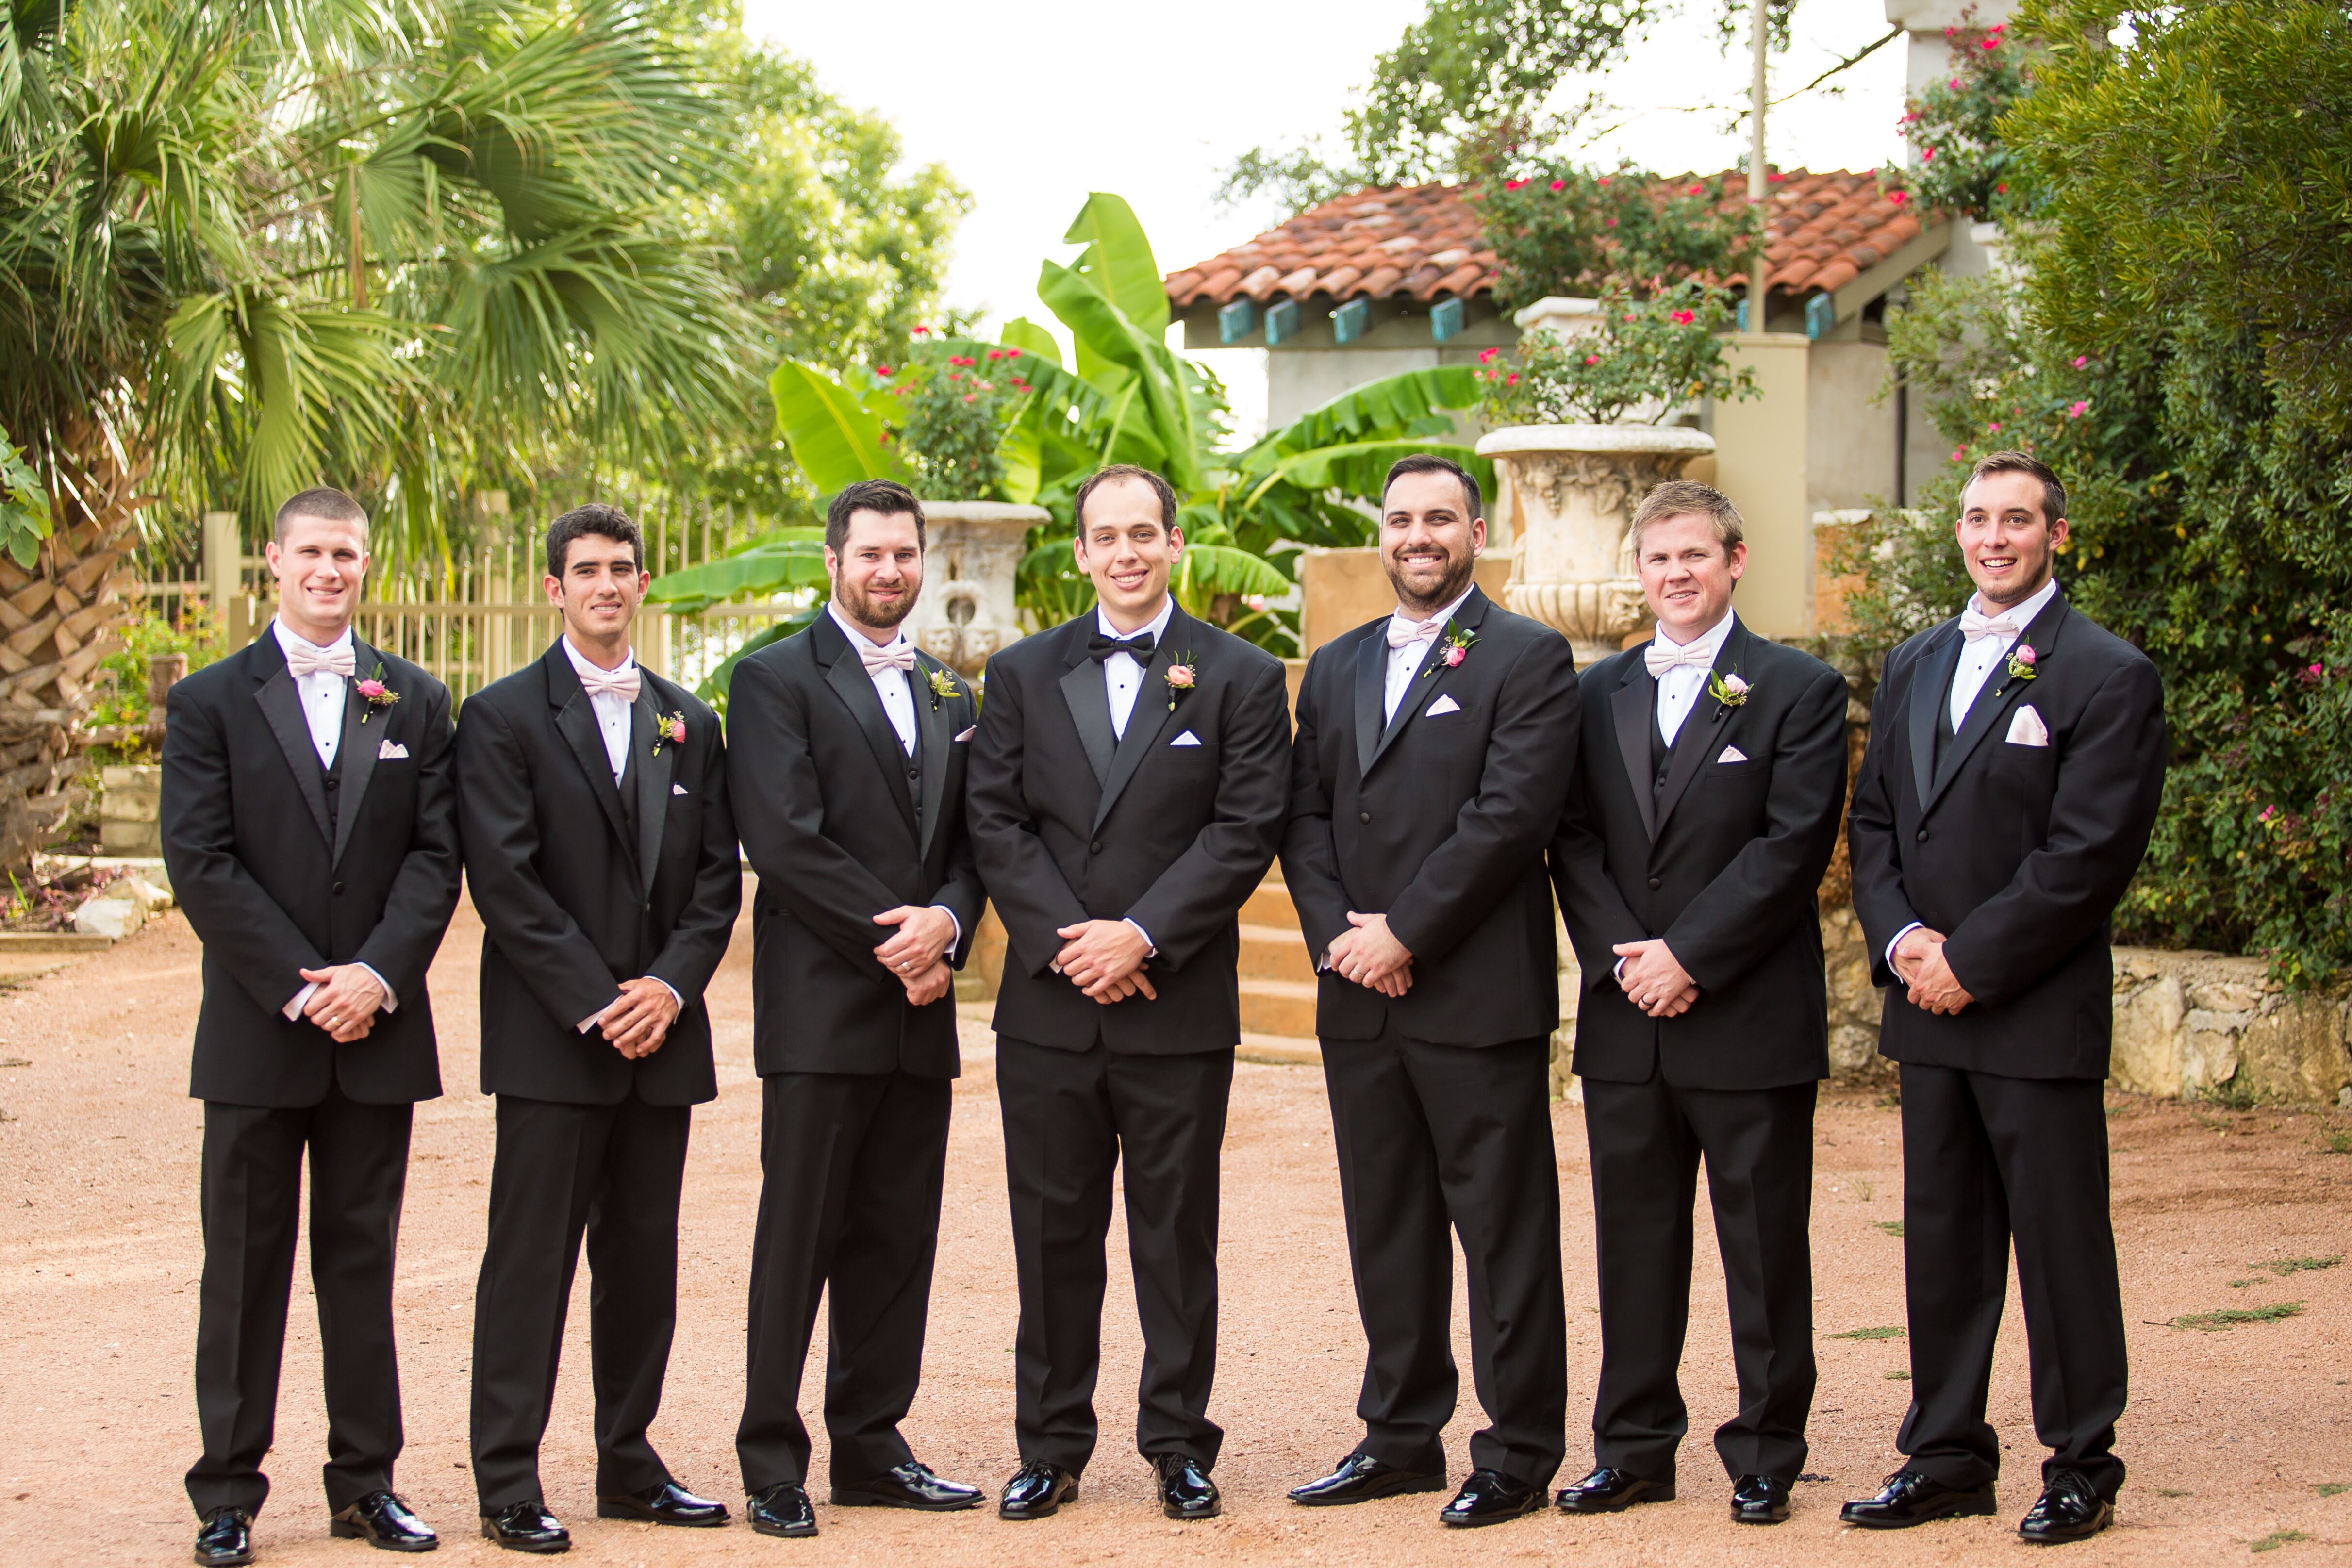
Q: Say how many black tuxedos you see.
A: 7